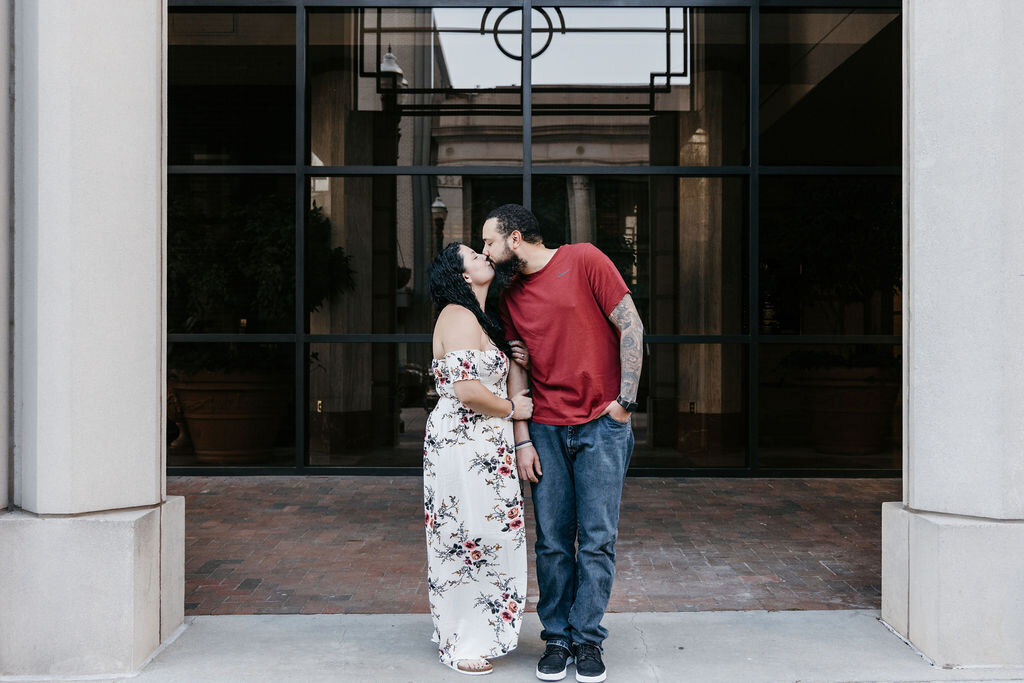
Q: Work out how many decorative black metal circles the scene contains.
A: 1